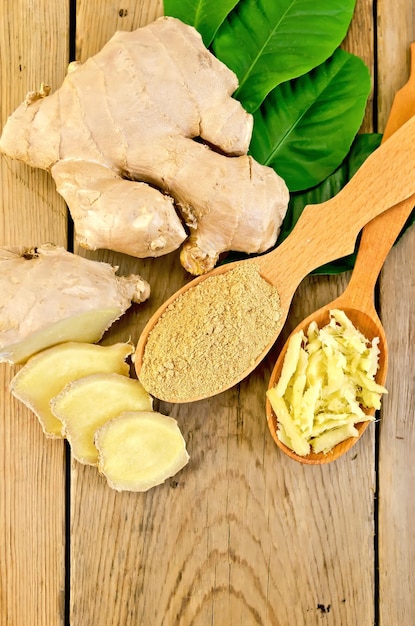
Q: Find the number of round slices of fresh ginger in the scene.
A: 3